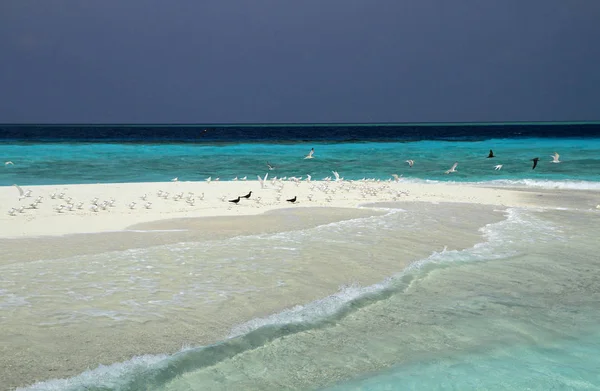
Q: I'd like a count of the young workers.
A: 0